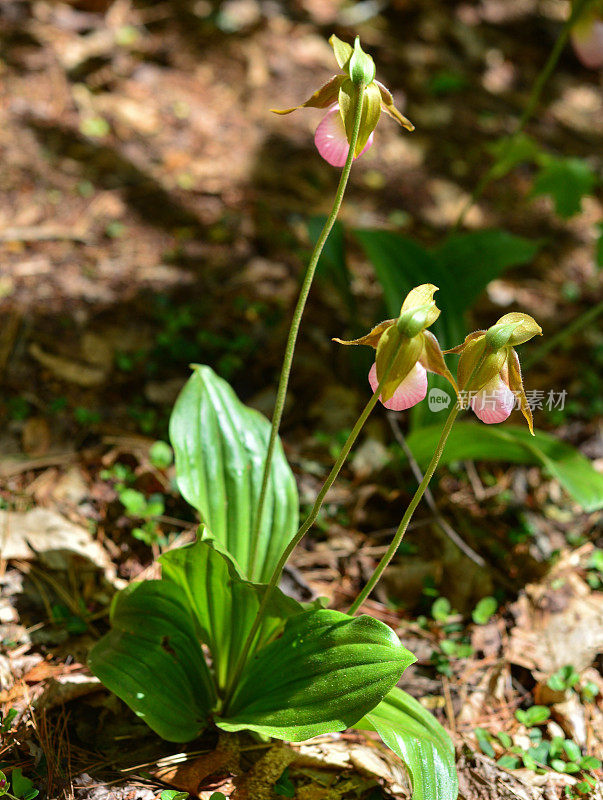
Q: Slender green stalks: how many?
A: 3